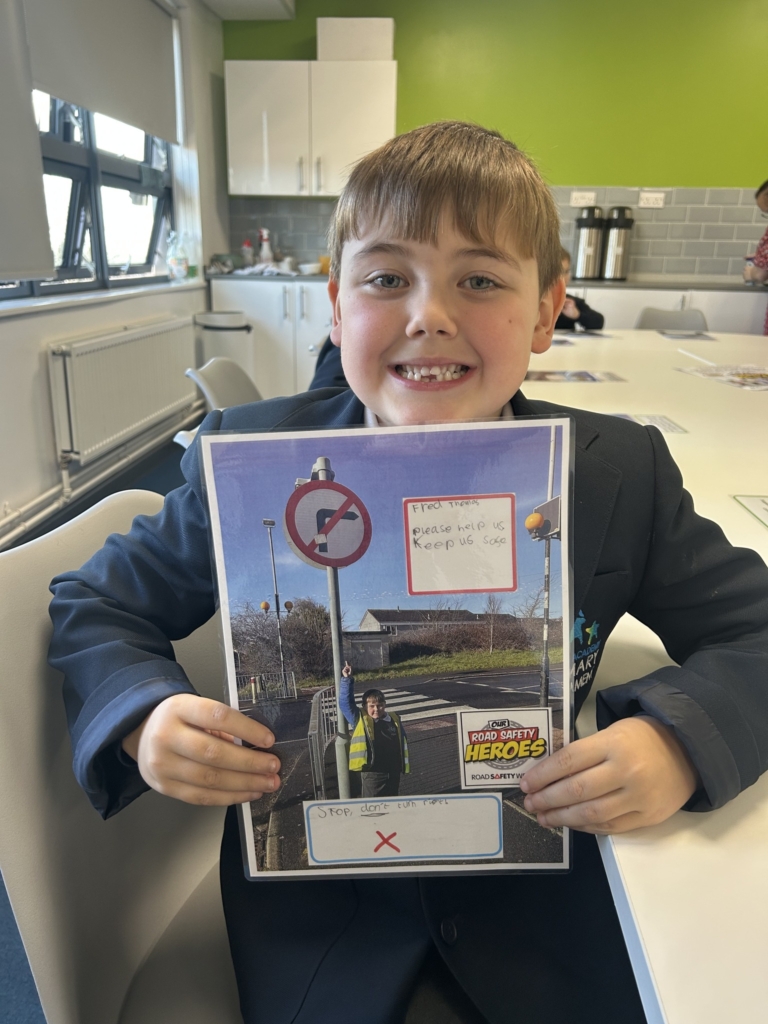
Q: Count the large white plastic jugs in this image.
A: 0